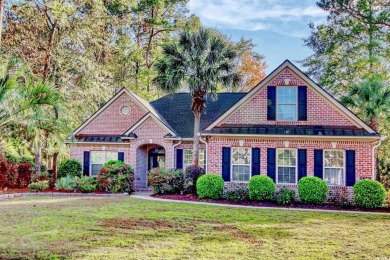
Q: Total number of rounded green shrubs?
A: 4